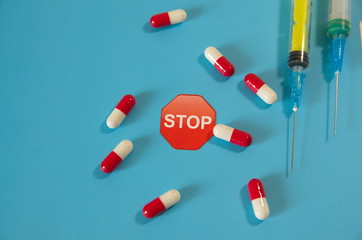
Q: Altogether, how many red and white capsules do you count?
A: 8